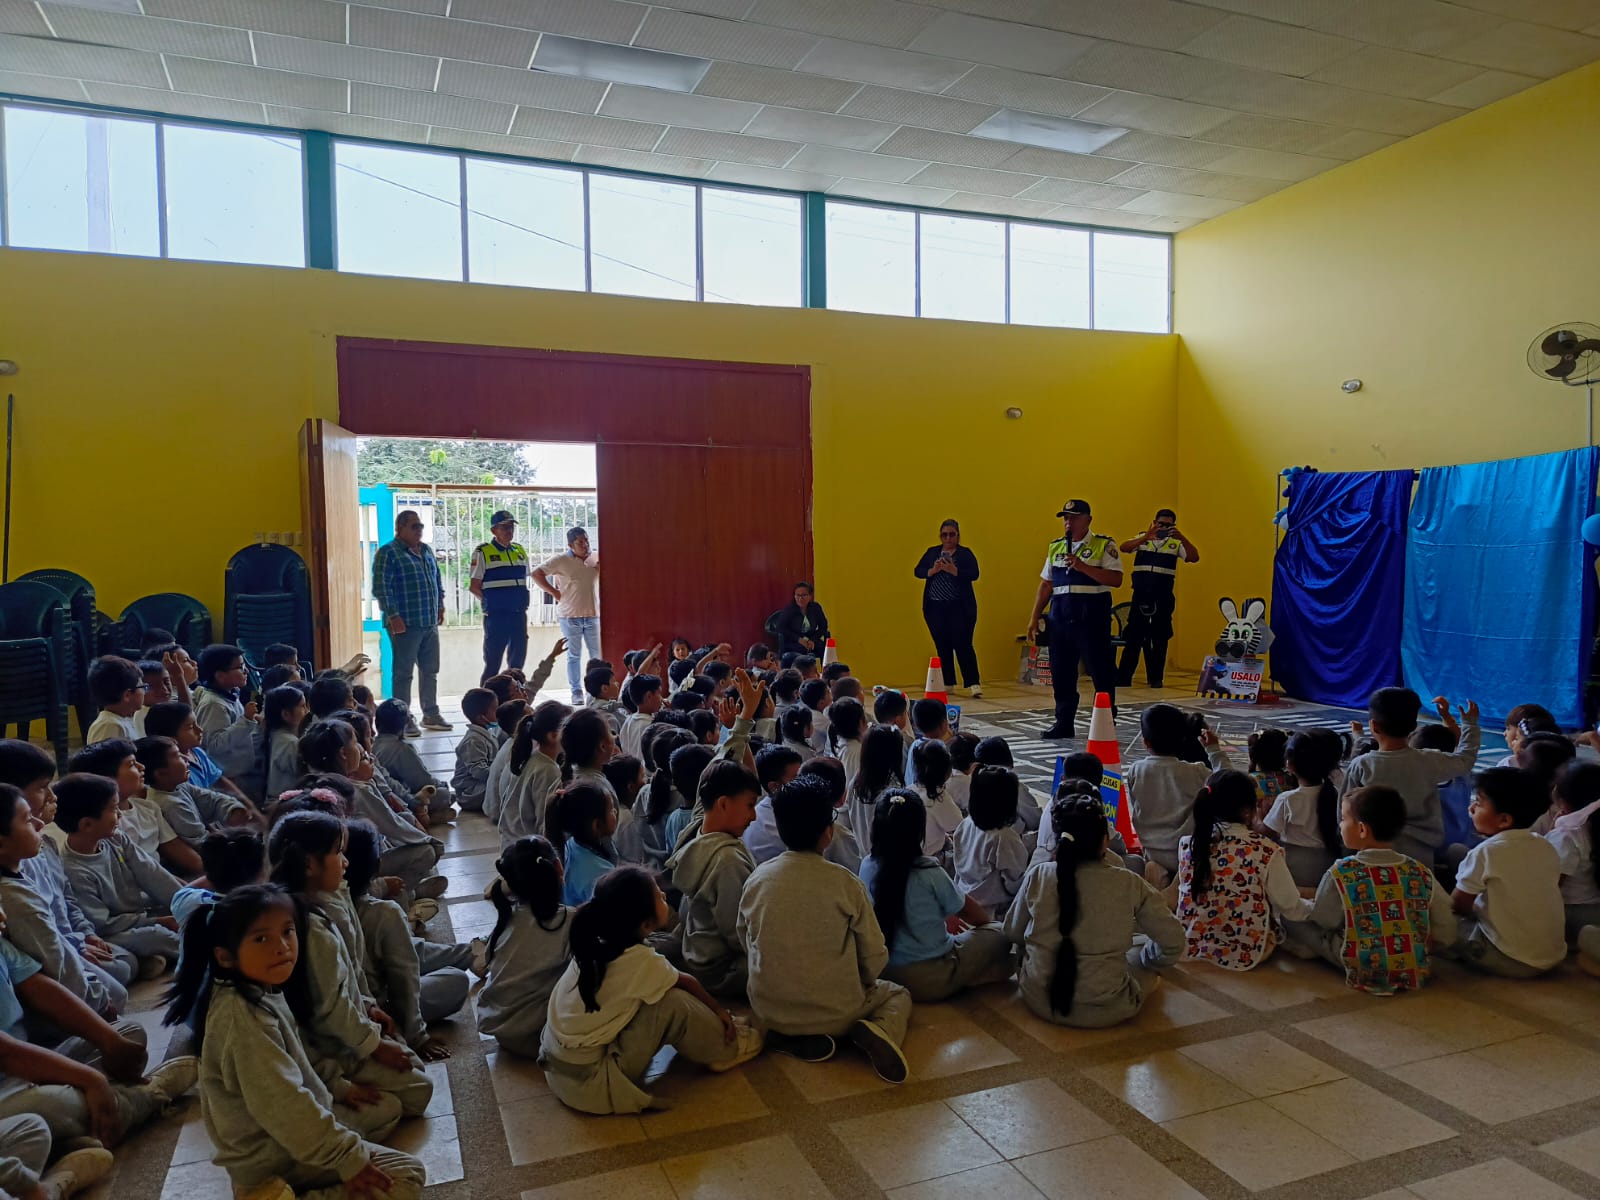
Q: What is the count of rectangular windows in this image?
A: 10